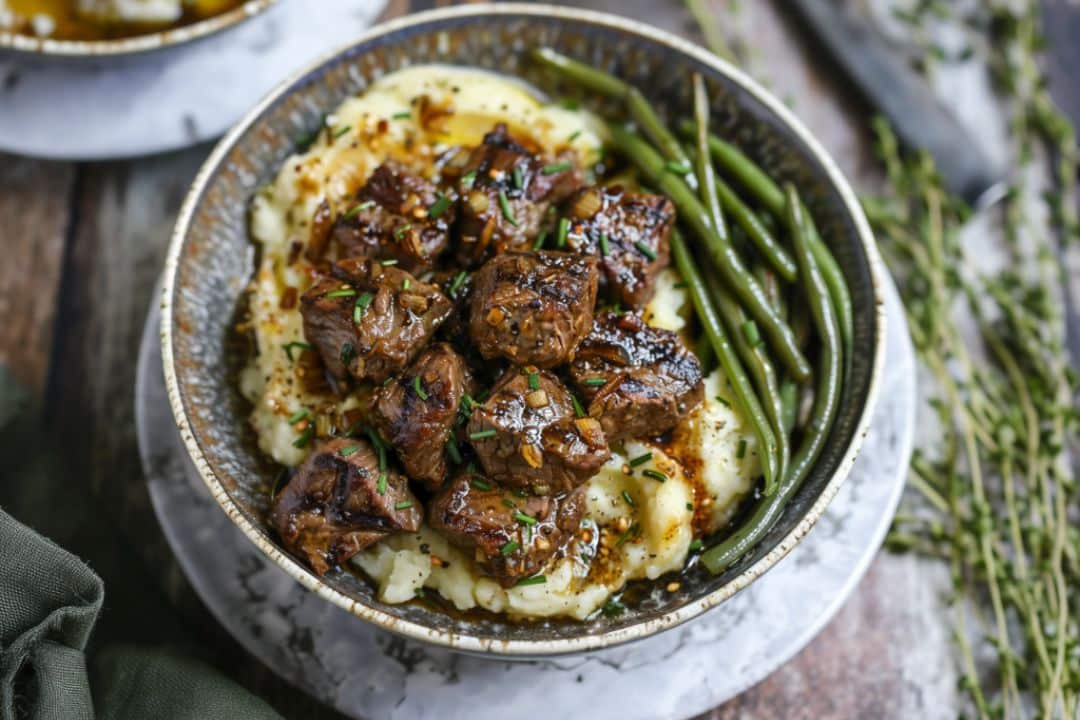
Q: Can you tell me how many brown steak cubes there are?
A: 10